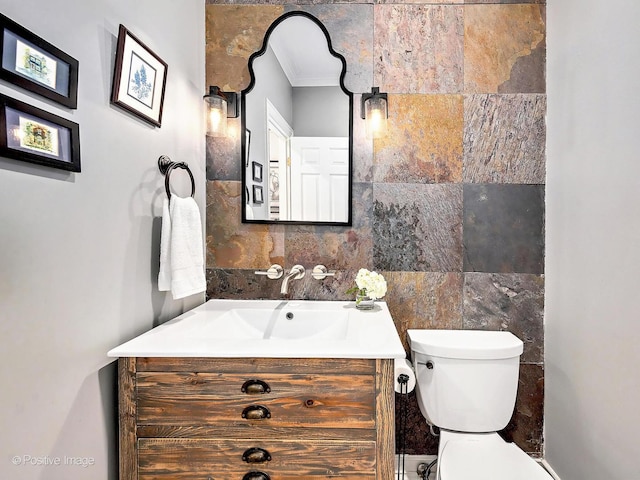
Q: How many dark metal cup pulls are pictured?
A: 4